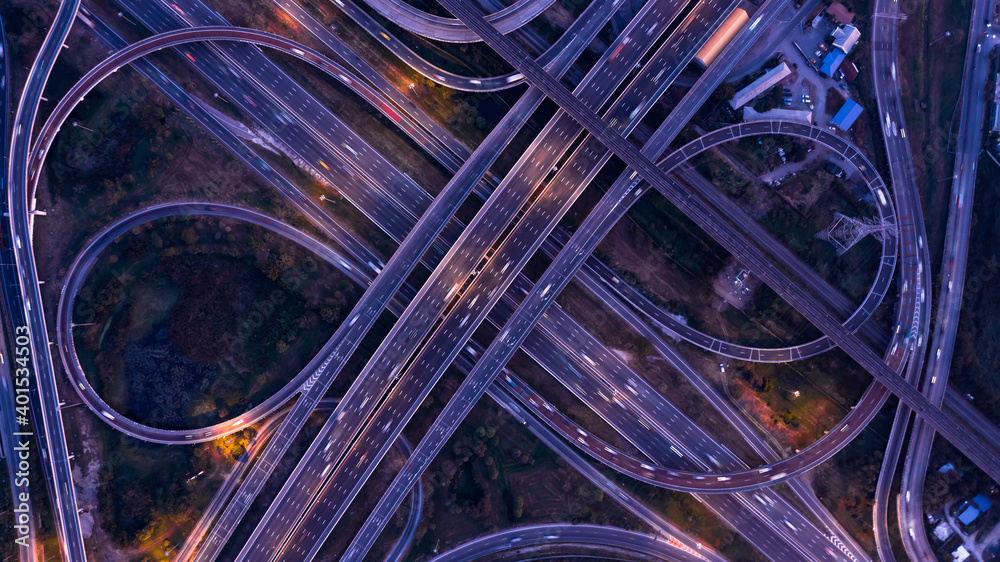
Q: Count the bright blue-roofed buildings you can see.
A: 4